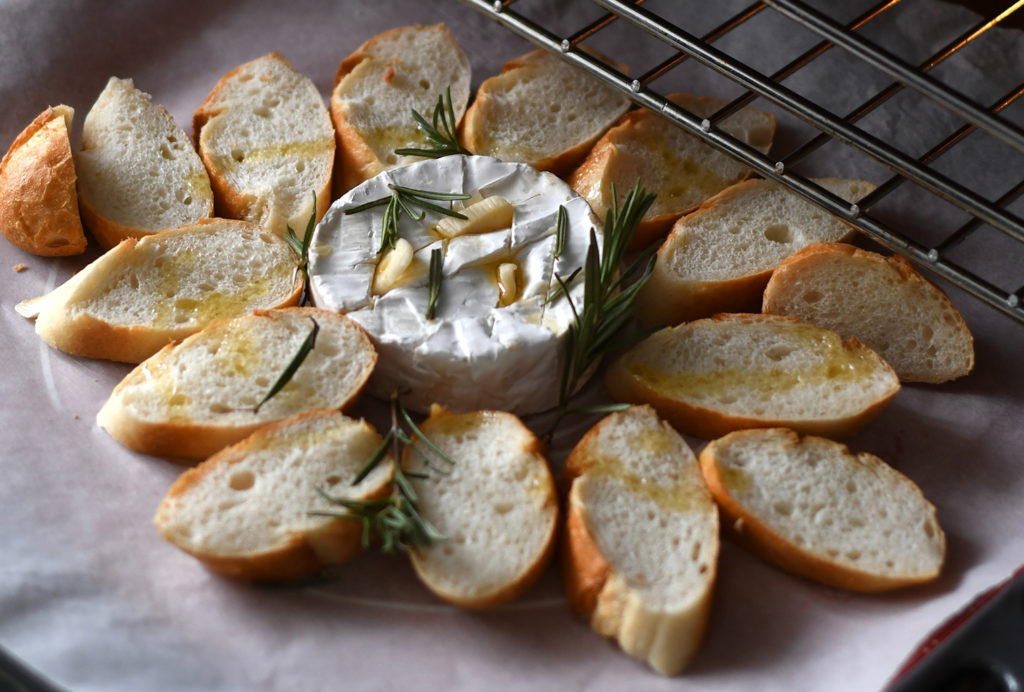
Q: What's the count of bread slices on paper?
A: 15